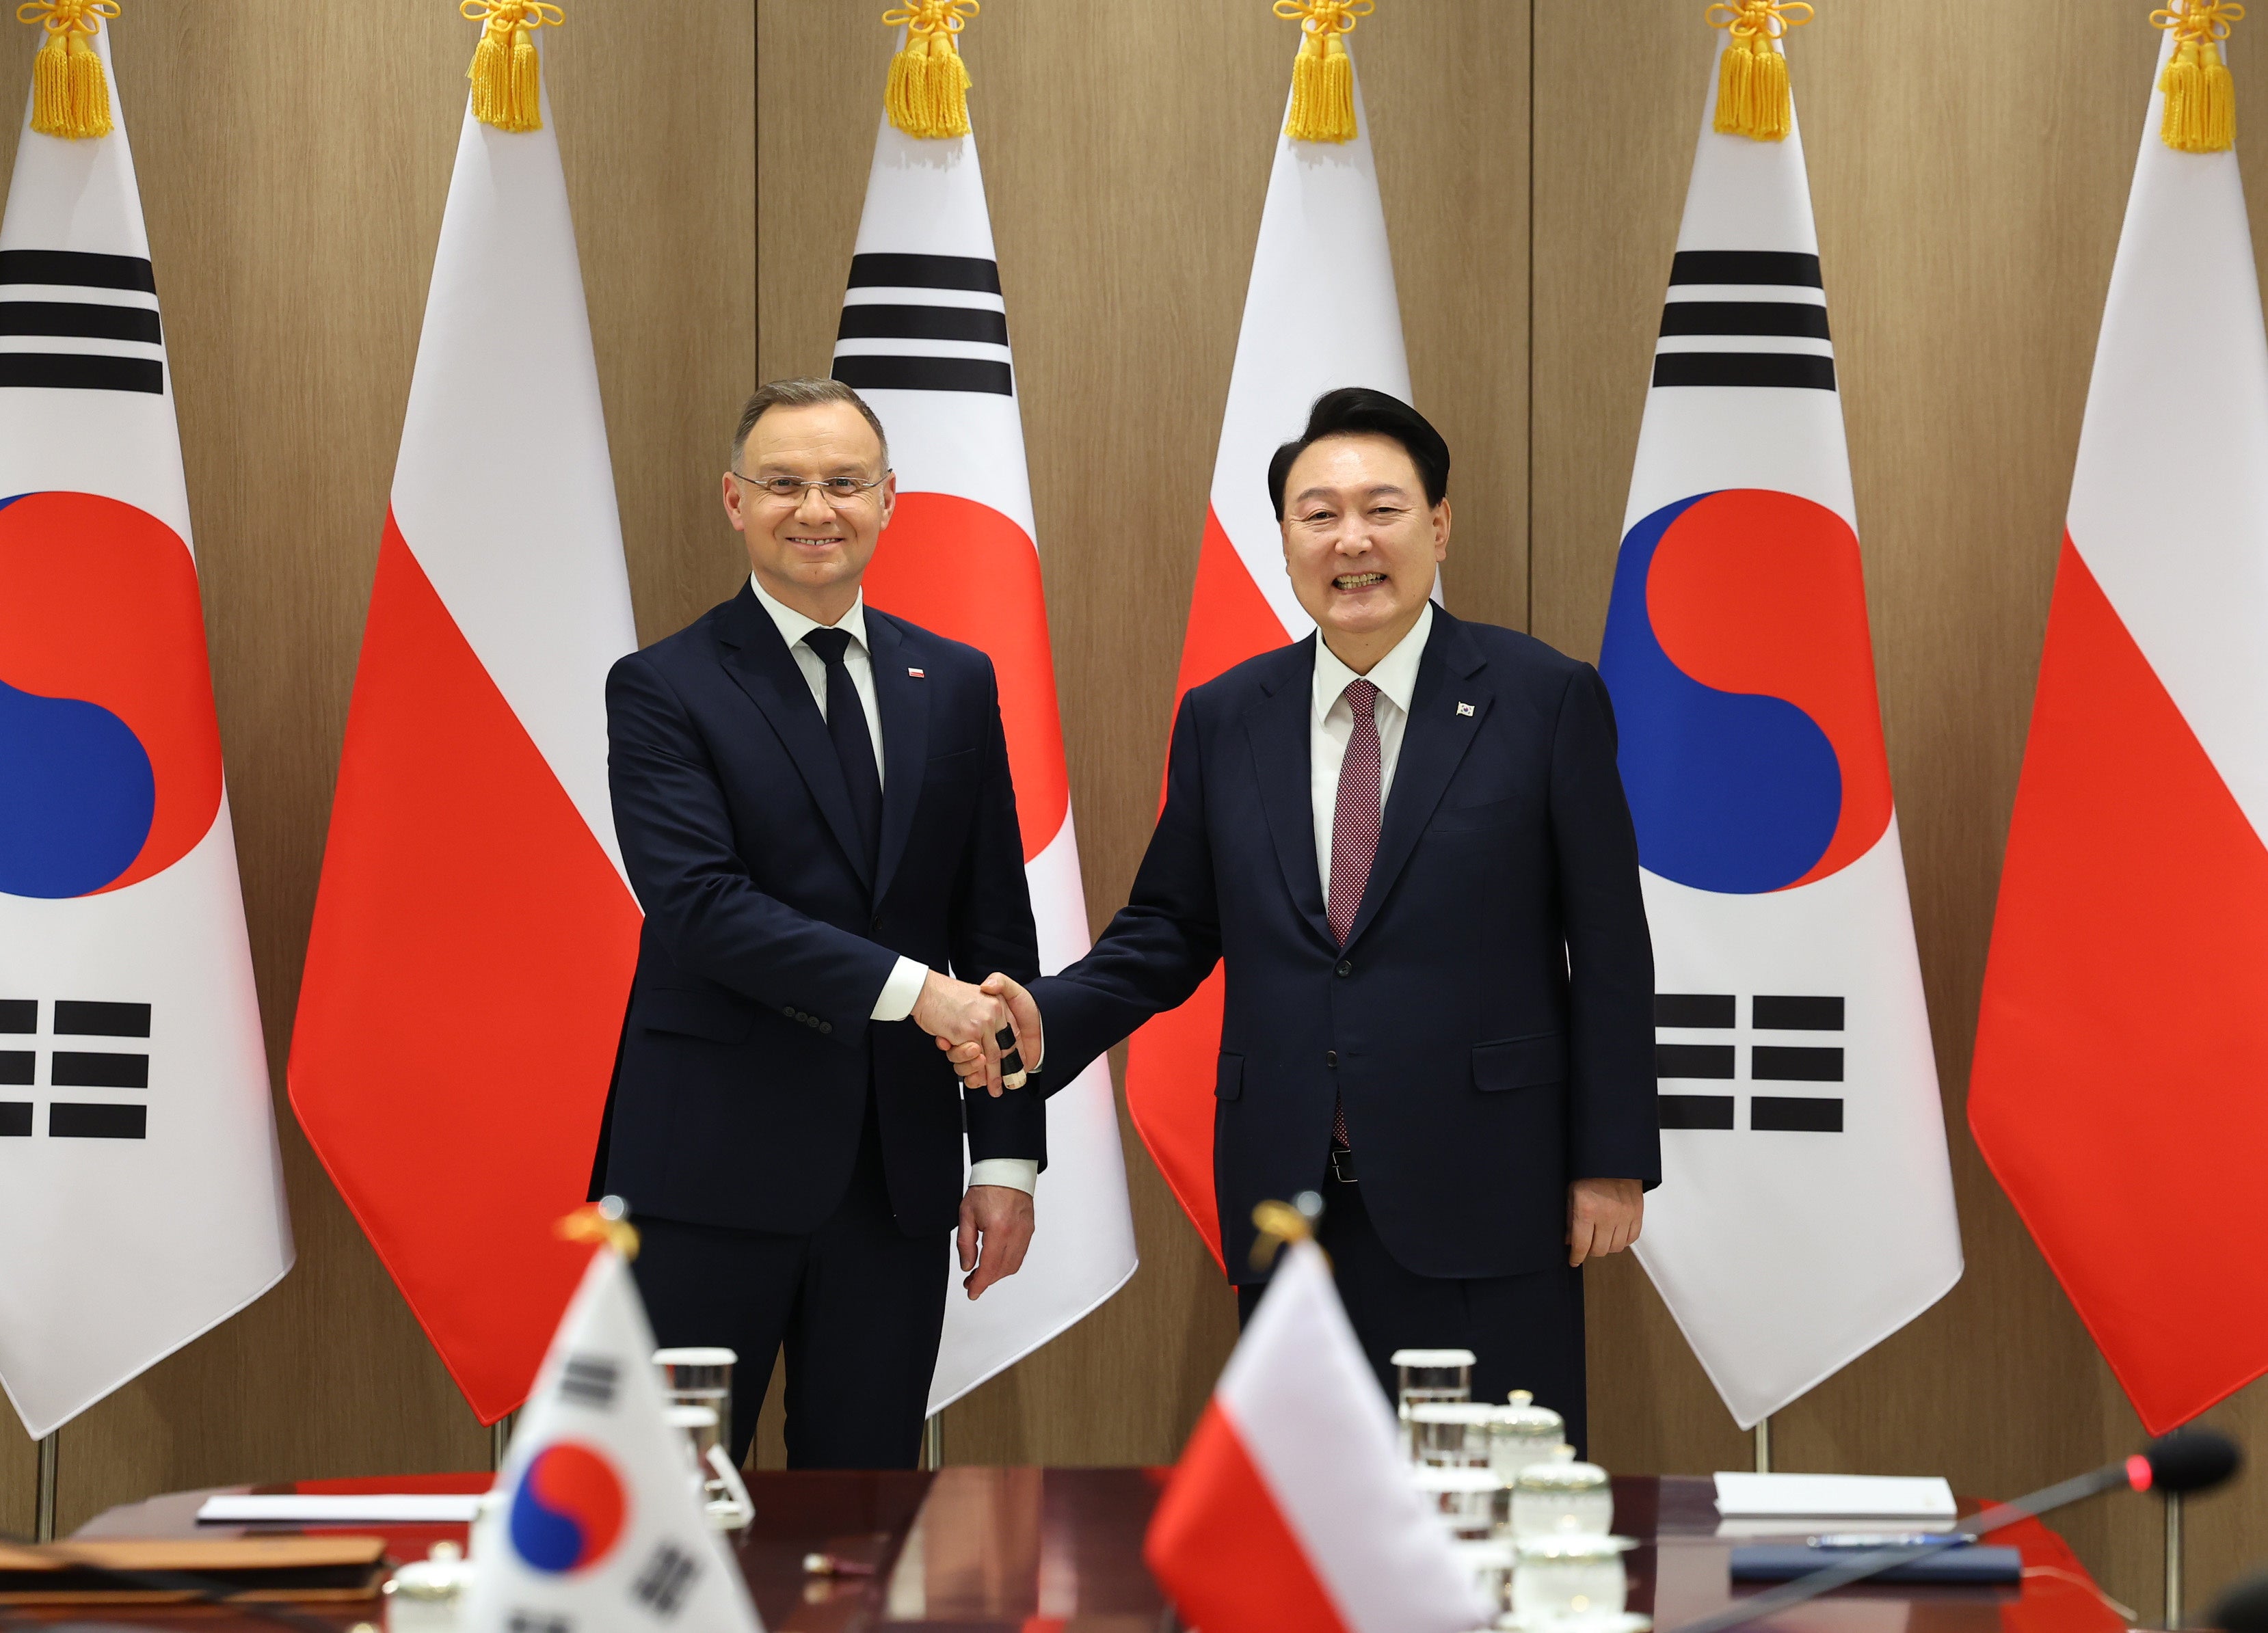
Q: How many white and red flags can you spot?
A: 4